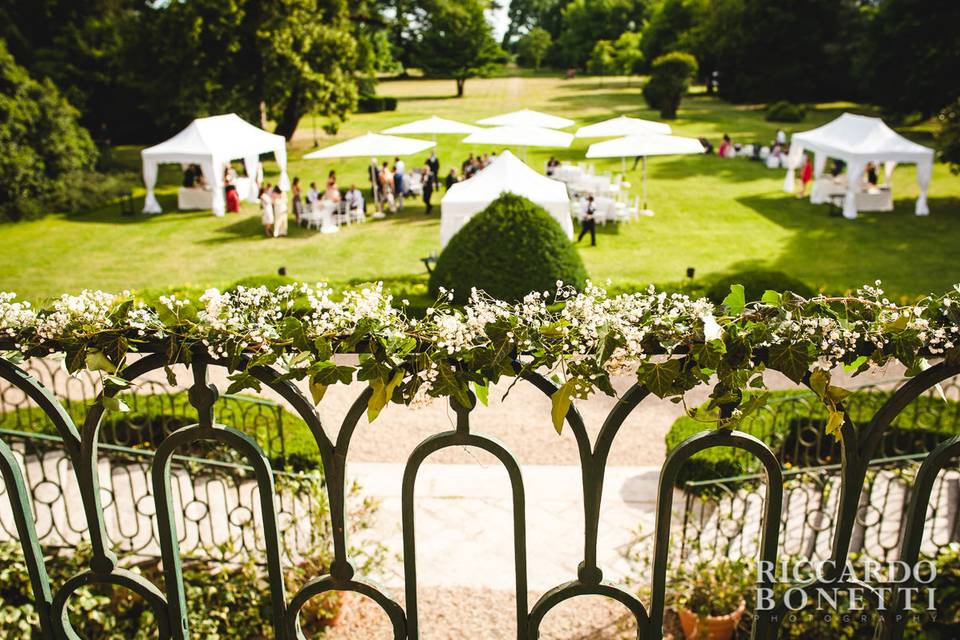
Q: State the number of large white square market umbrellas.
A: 6